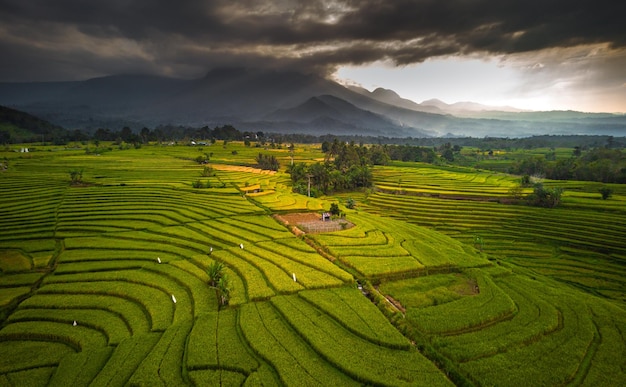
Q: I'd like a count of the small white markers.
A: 6